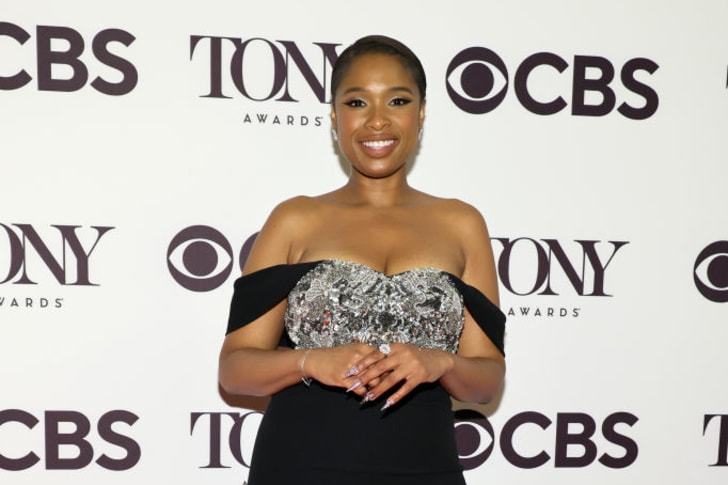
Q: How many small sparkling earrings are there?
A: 2